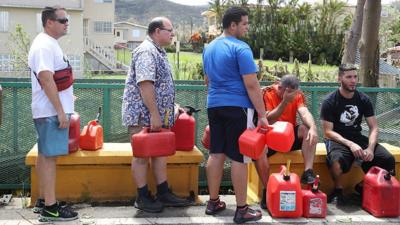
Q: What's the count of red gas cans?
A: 10